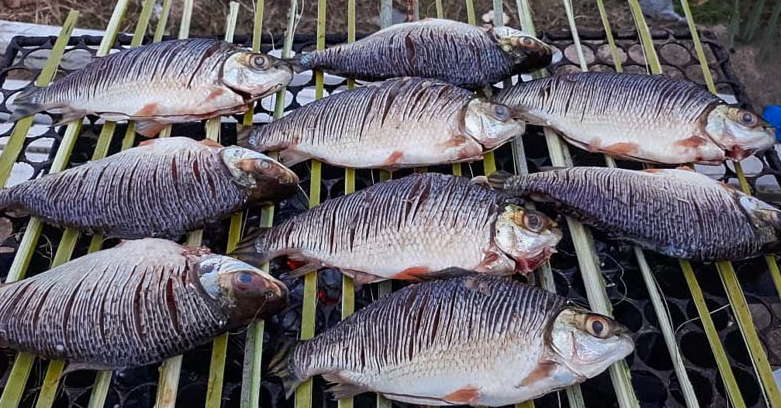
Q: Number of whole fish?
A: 9